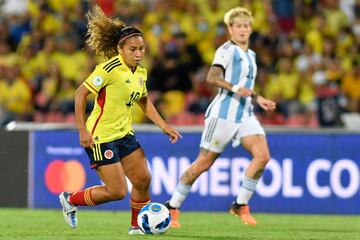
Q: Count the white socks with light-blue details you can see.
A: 2